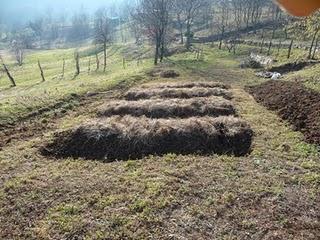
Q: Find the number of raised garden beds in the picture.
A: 4